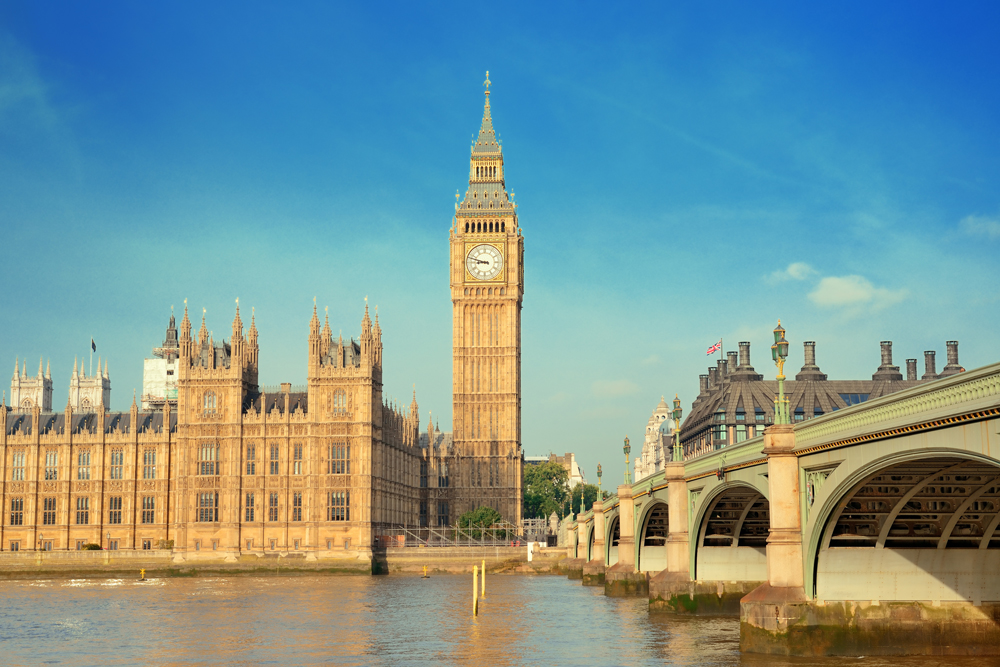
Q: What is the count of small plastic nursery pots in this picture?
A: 0